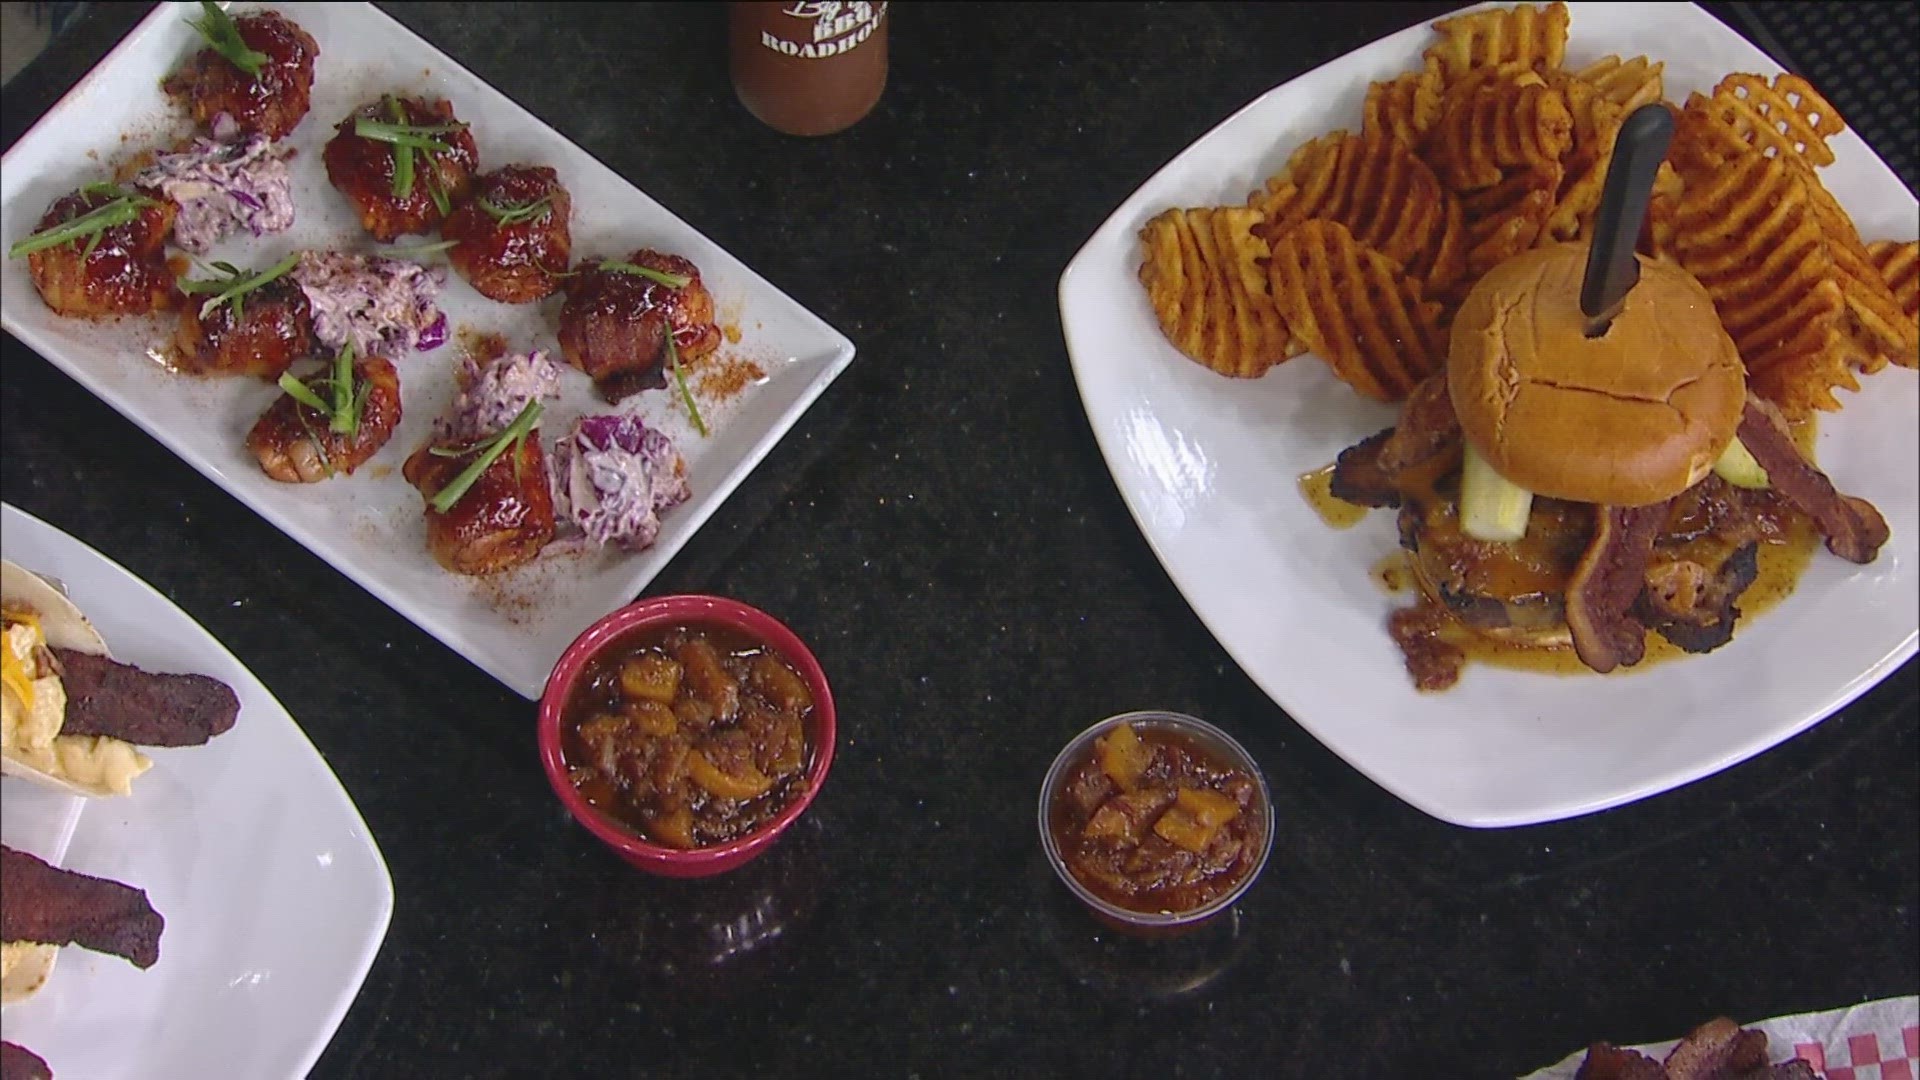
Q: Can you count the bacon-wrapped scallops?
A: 8